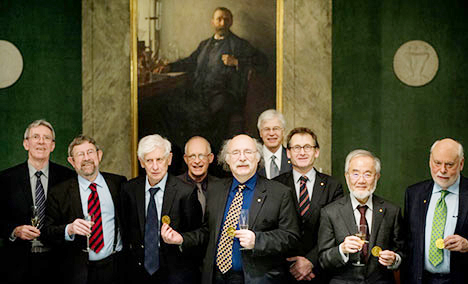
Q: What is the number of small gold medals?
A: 4